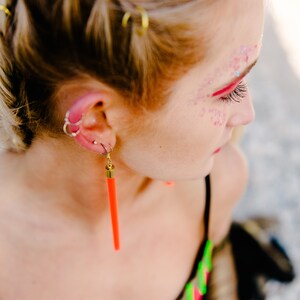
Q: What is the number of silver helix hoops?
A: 2